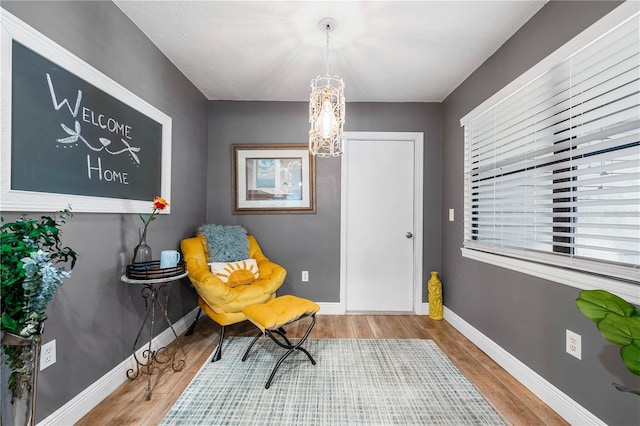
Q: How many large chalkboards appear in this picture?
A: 1